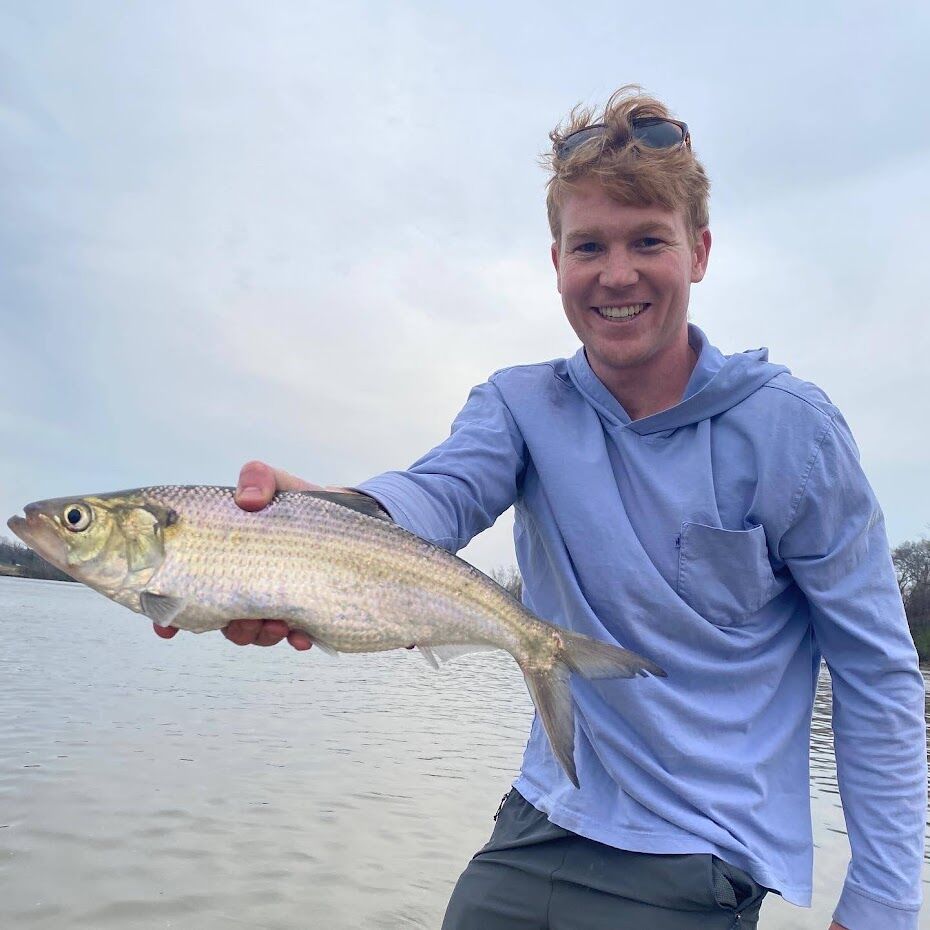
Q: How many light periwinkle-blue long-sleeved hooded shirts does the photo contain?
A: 1